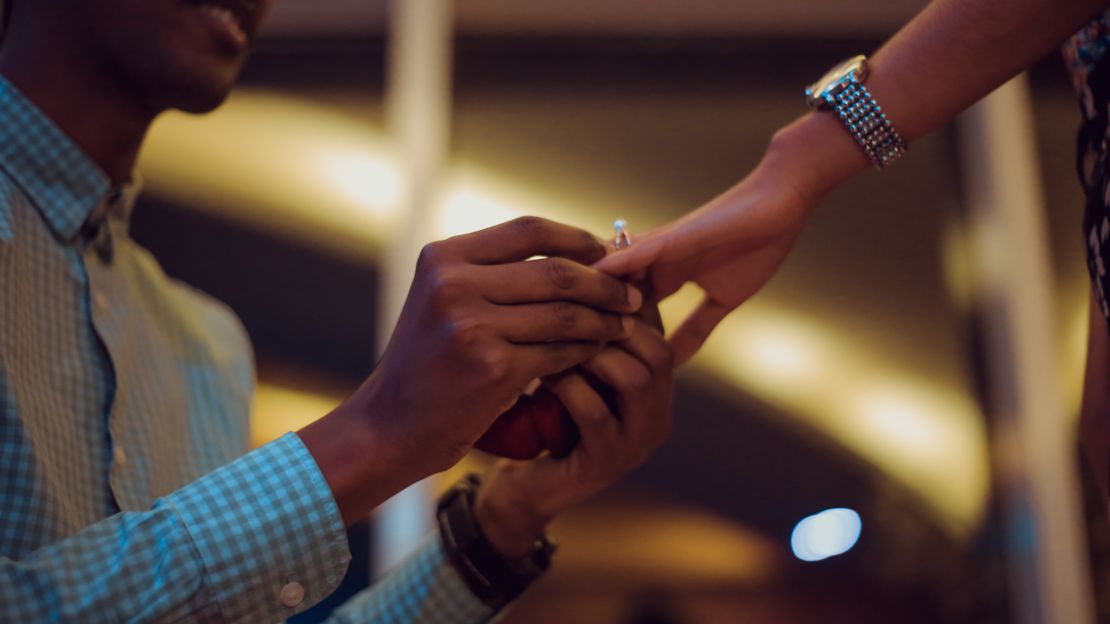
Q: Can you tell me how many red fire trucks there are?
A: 0